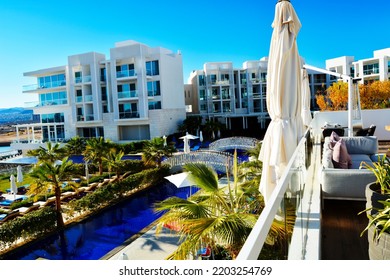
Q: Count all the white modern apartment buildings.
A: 3